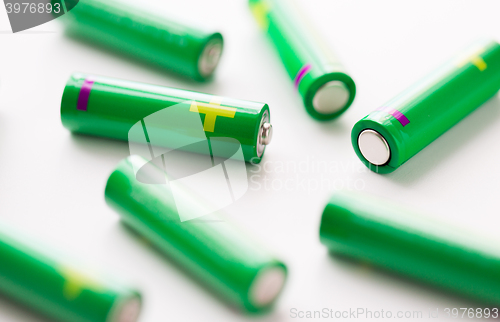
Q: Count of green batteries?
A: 7